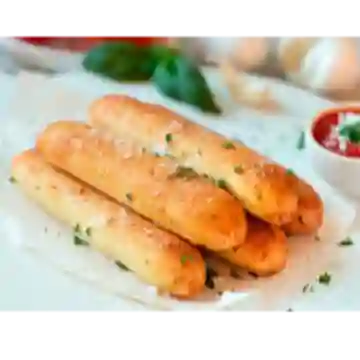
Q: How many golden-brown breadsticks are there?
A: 5